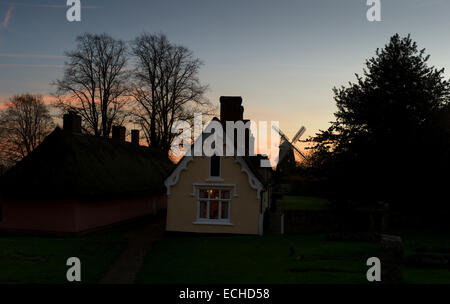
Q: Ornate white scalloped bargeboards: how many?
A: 2